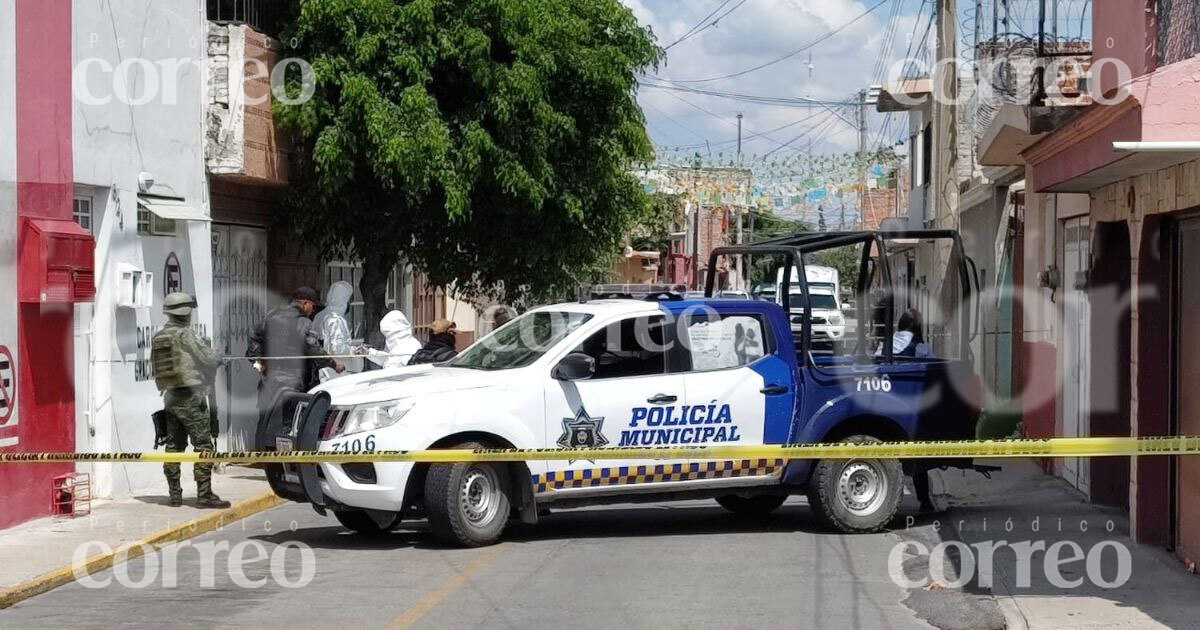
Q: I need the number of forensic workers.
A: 2